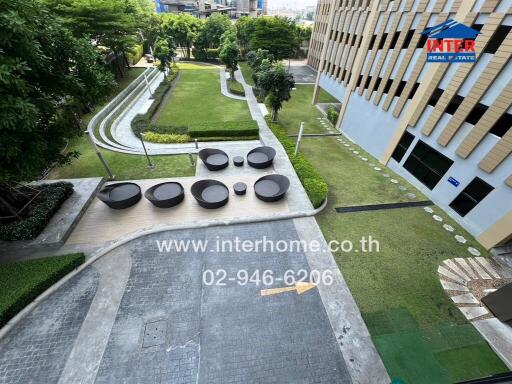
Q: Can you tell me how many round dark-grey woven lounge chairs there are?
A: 6